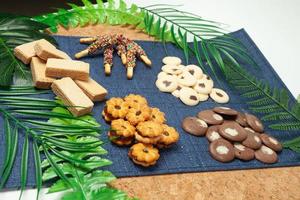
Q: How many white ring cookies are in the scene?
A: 12